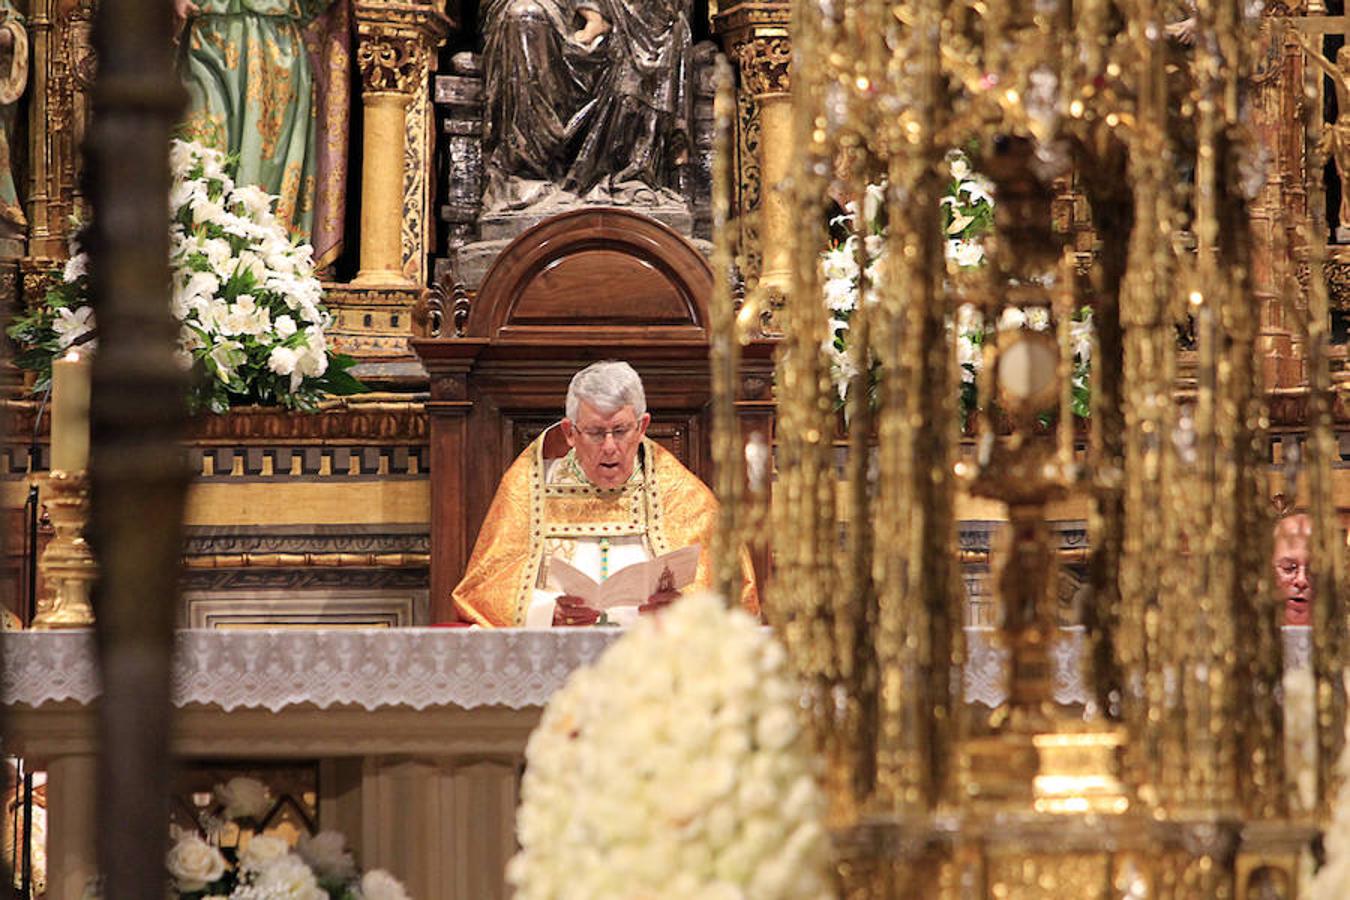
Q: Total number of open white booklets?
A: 1